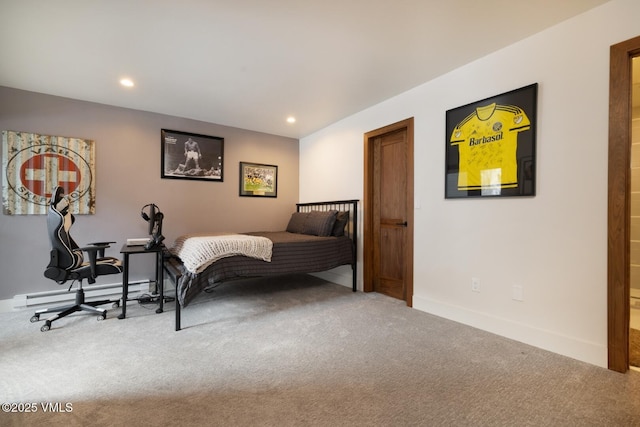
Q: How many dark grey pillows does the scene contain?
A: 3